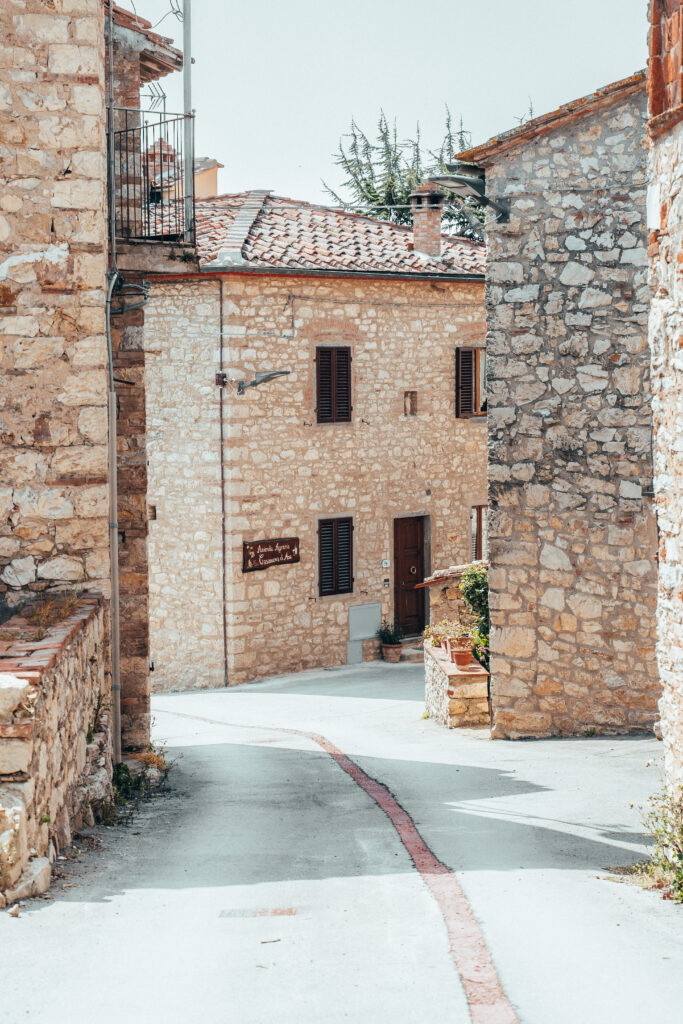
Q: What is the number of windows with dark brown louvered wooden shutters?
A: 3